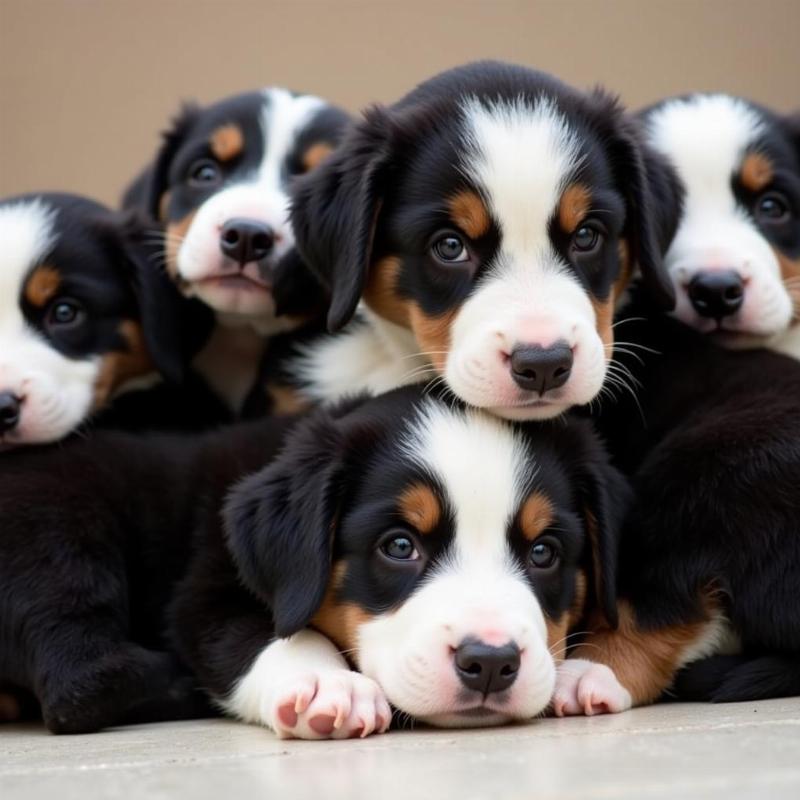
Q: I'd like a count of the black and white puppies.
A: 5